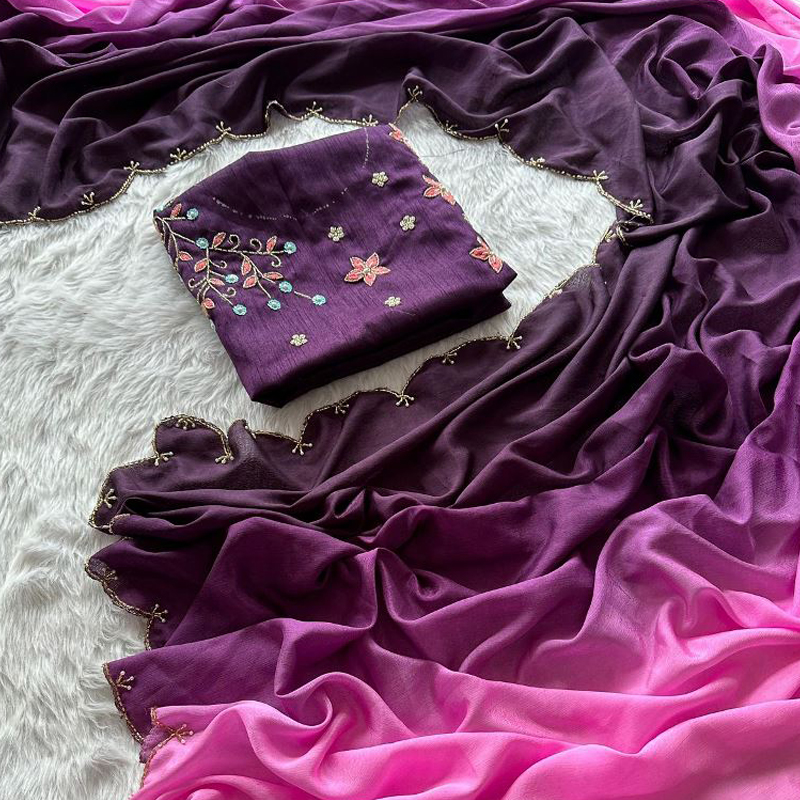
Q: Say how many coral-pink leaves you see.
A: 10